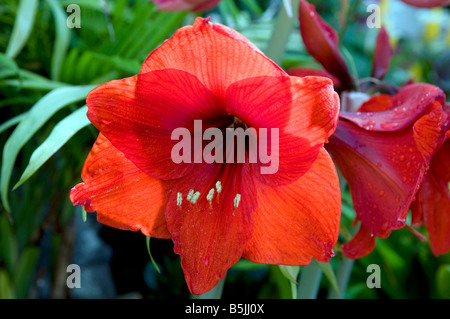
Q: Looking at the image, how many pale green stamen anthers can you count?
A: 6